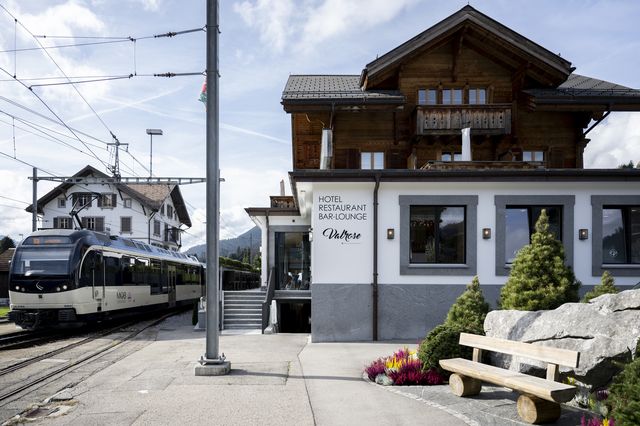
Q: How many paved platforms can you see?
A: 1